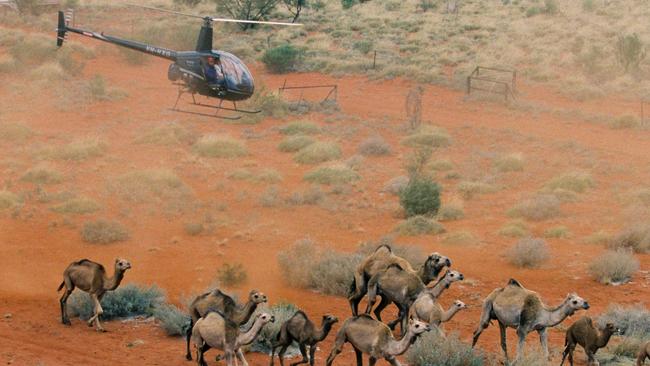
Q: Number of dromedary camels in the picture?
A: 11